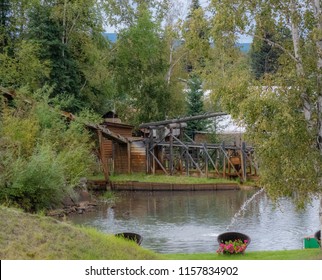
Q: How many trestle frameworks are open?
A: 1